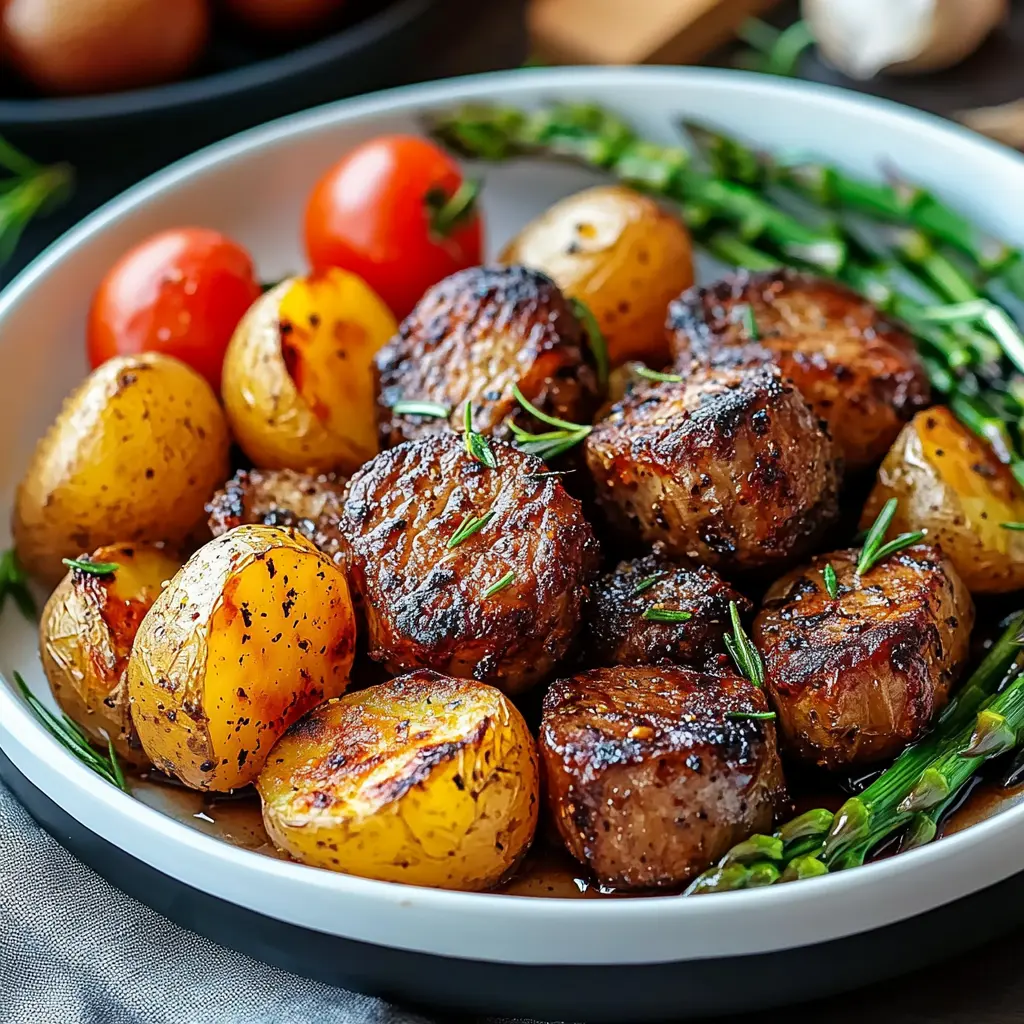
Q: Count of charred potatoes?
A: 7